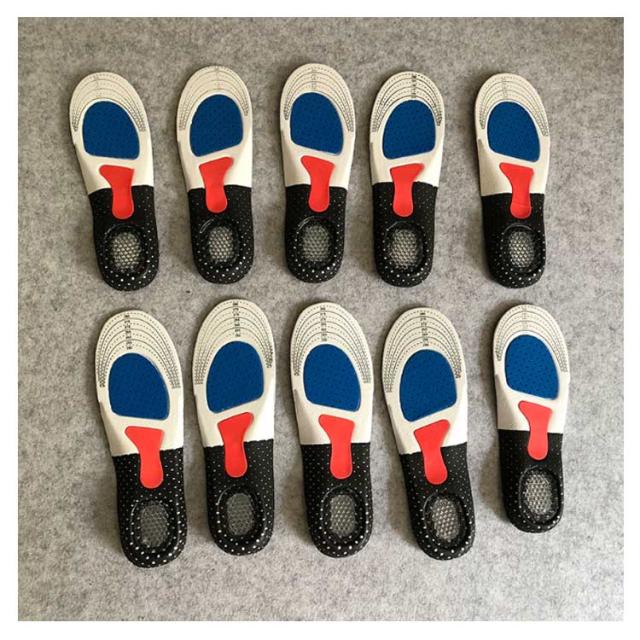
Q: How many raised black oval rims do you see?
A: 10